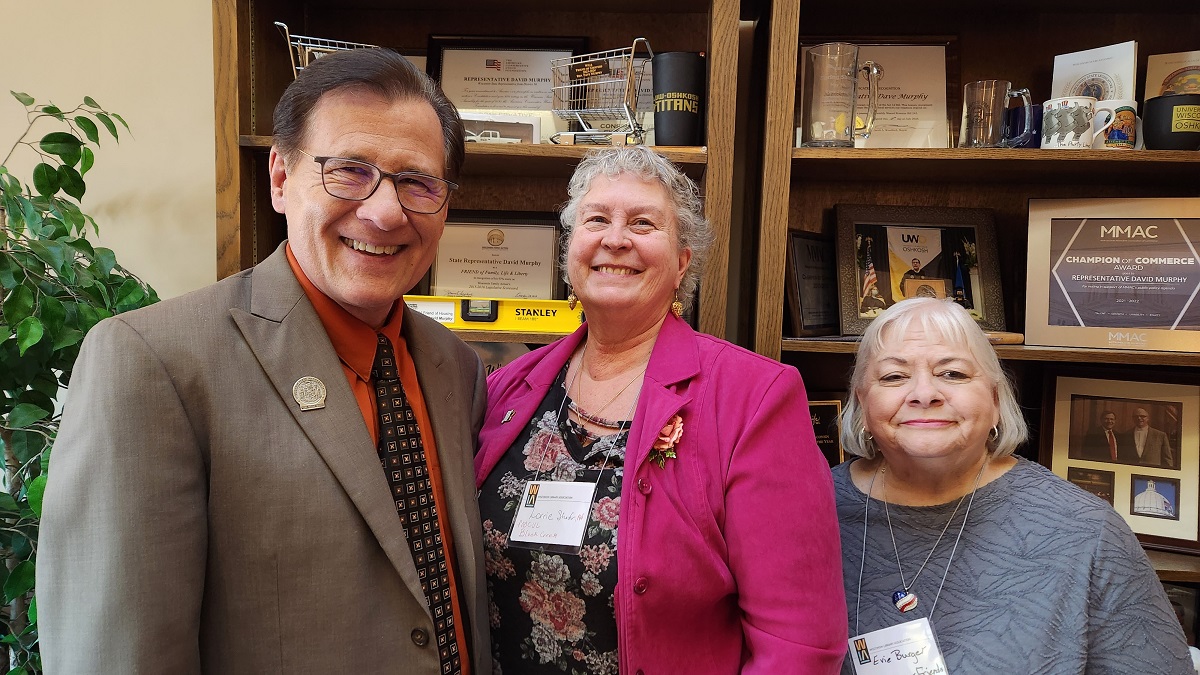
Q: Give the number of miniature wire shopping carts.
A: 2